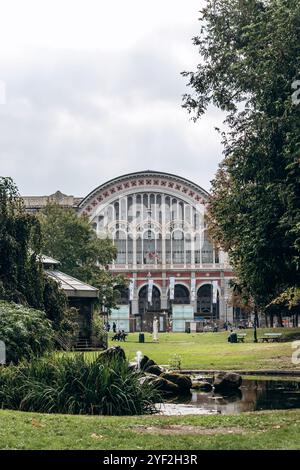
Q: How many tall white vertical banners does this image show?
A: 5